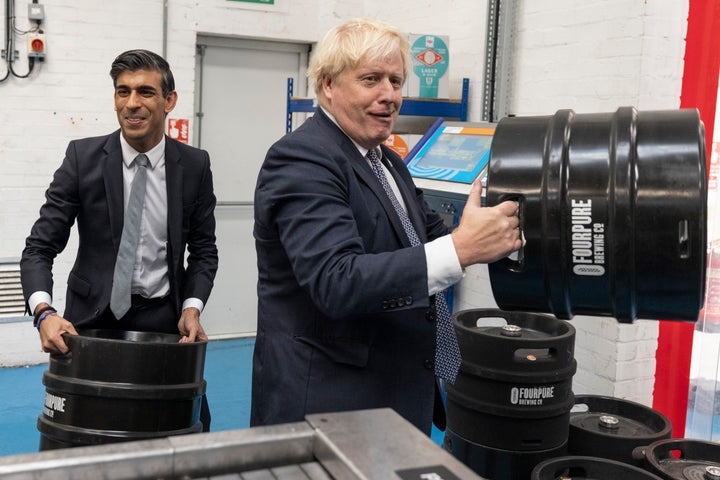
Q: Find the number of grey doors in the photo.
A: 1